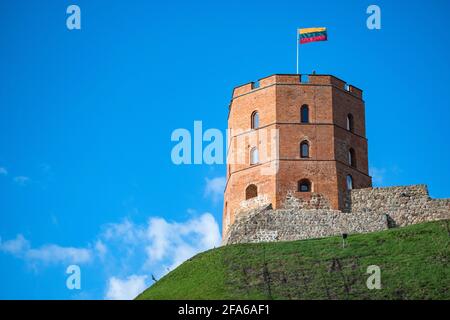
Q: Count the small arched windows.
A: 9